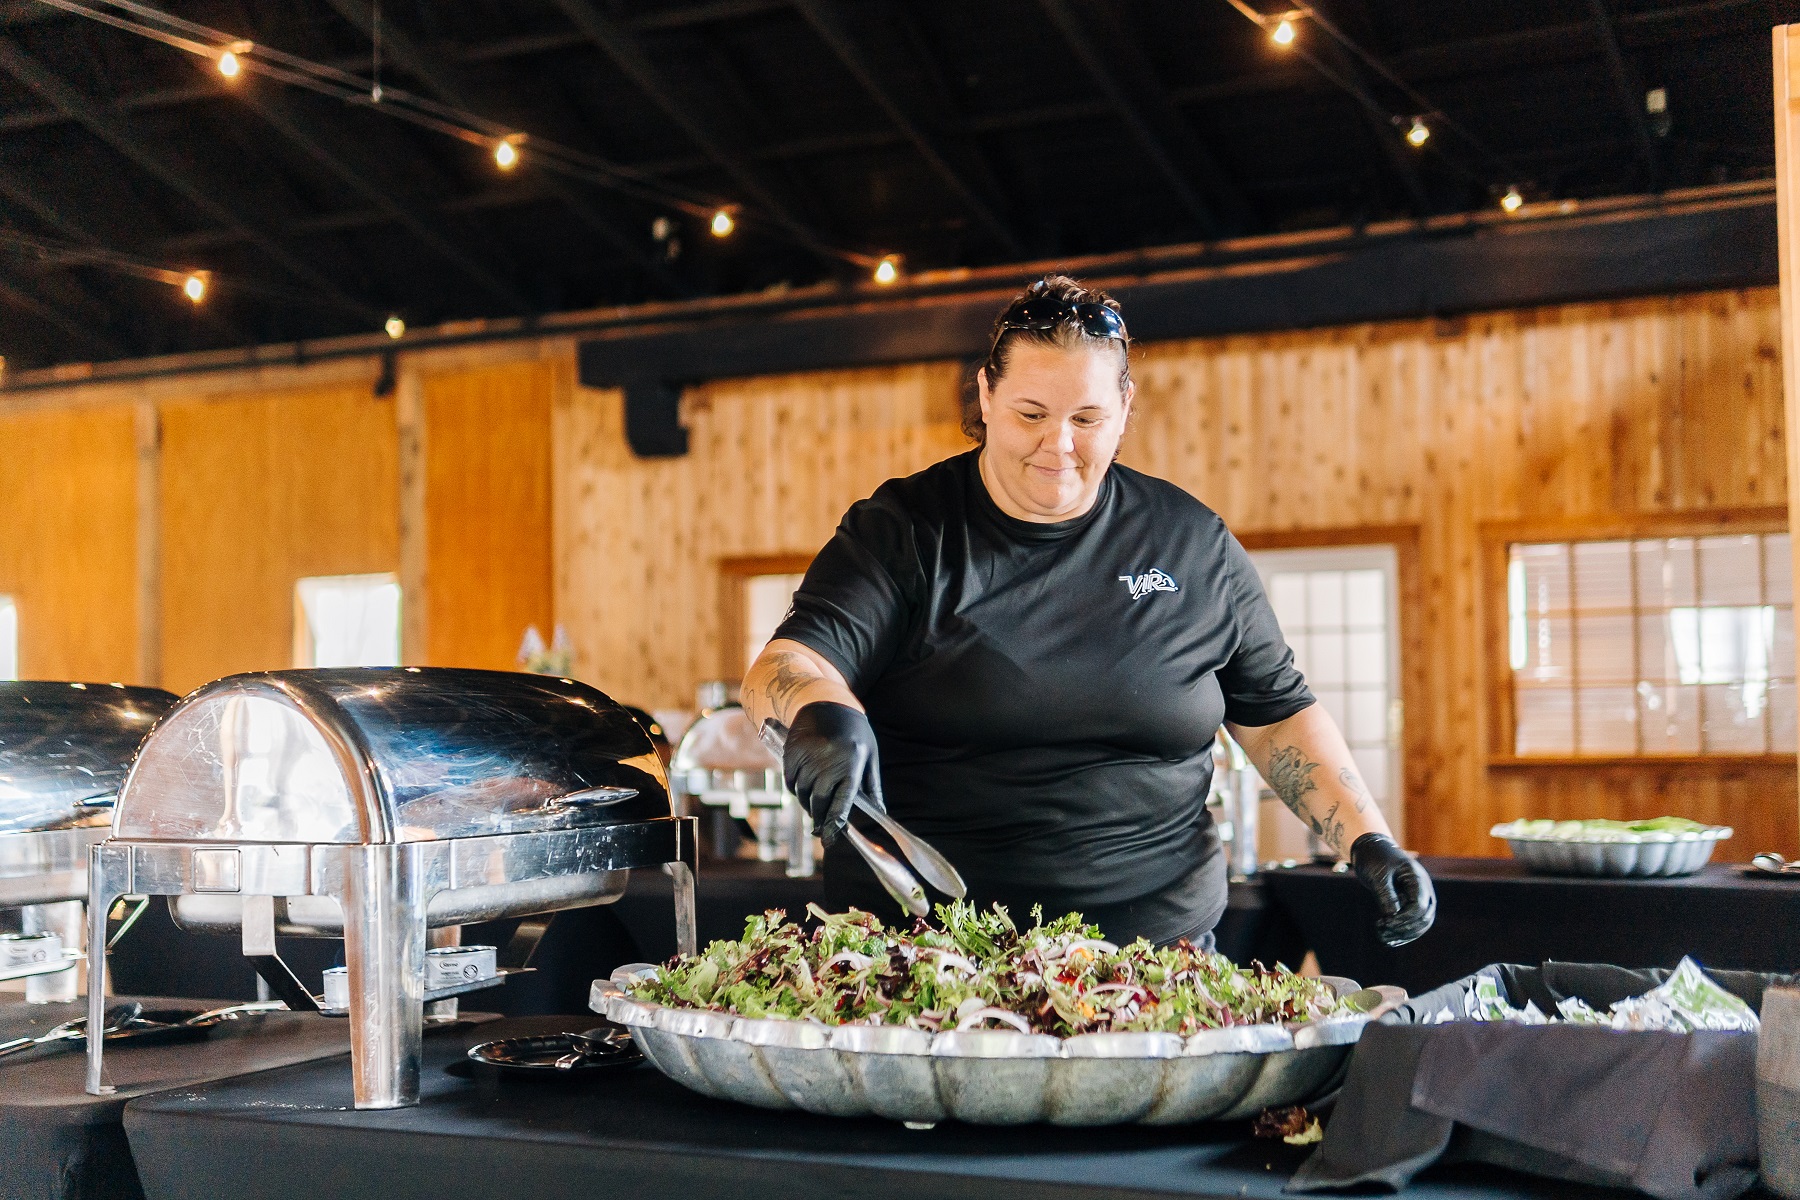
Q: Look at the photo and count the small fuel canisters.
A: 3